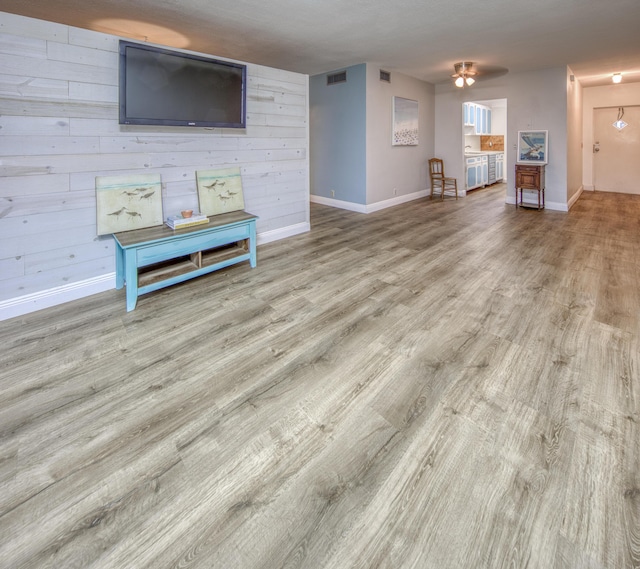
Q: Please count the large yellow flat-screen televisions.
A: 0